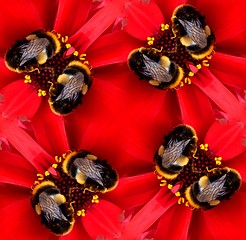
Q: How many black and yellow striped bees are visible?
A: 8